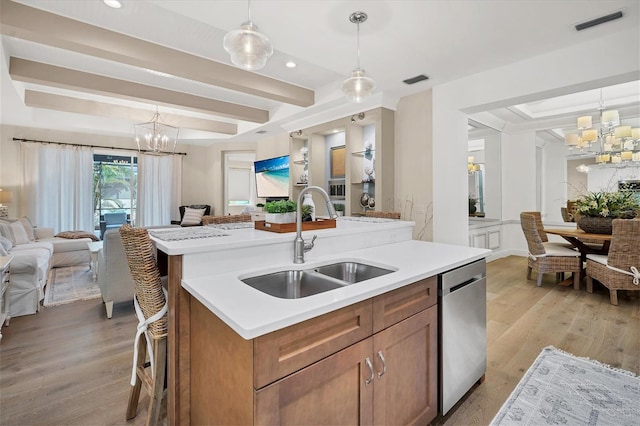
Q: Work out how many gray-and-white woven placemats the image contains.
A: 3